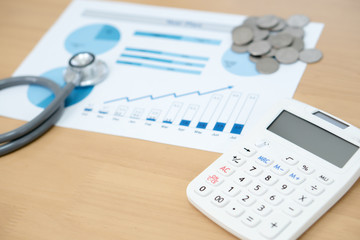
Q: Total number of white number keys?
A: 11